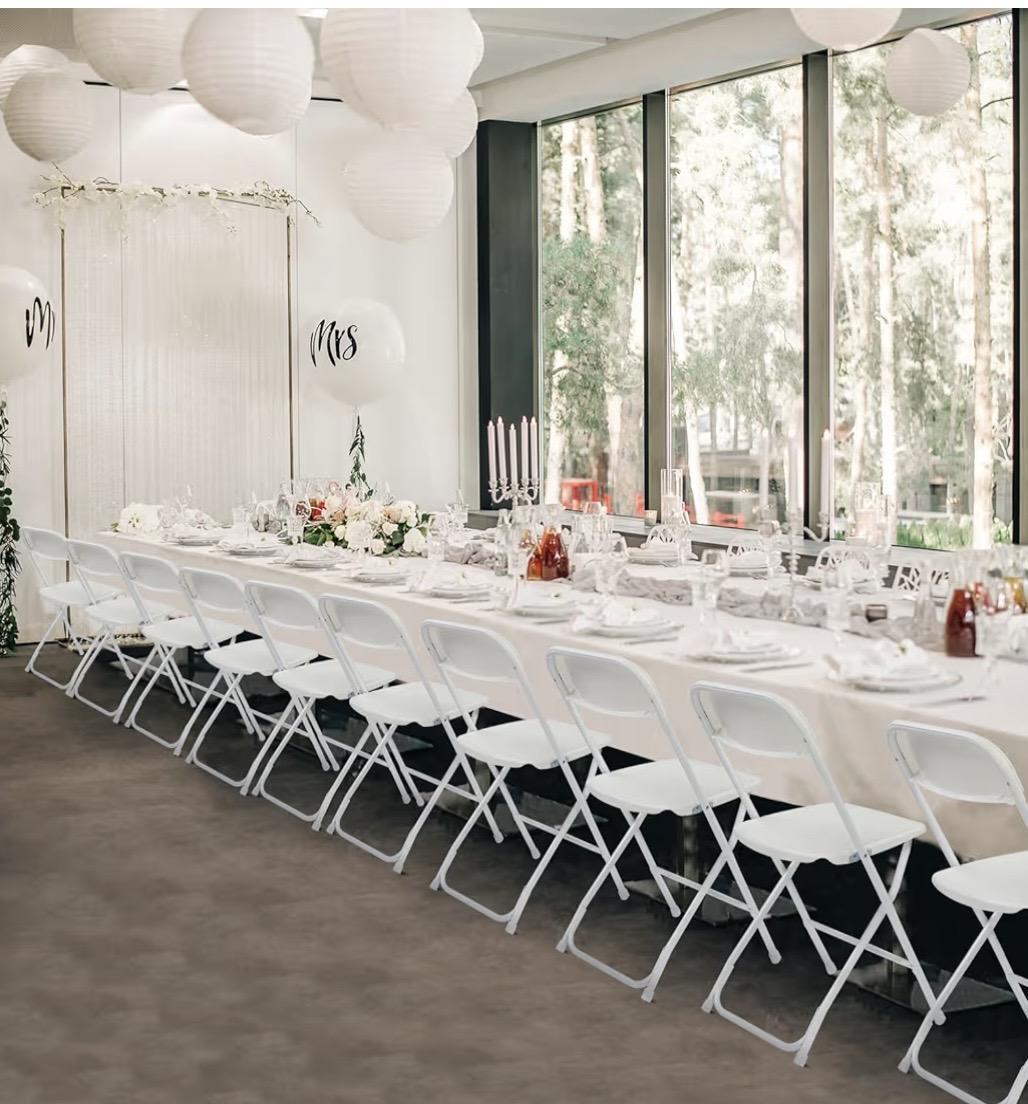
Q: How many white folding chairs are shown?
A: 10